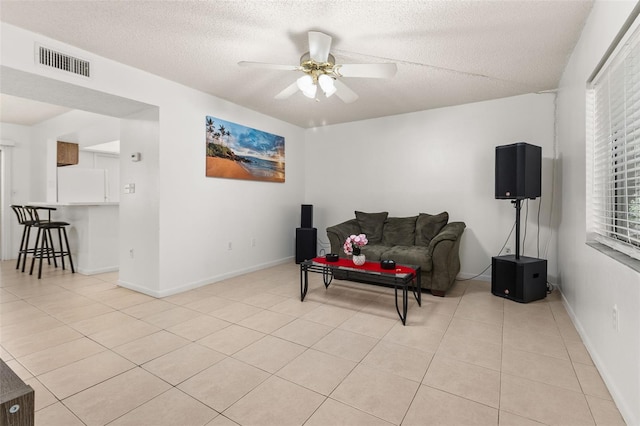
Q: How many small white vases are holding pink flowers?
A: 1